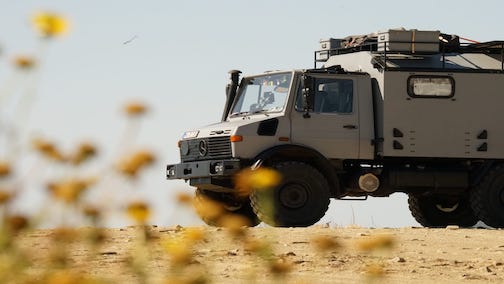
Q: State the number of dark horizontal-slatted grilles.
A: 1